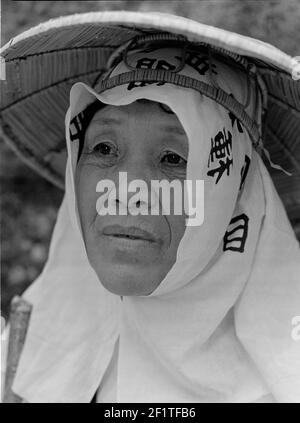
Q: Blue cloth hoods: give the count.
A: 0